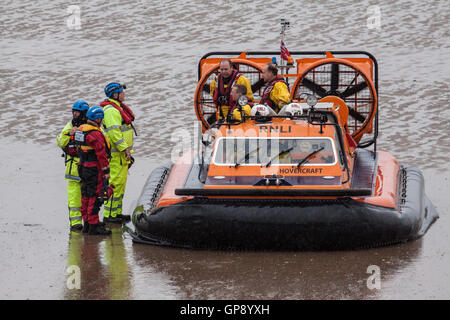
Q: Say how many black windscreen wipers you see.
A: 3